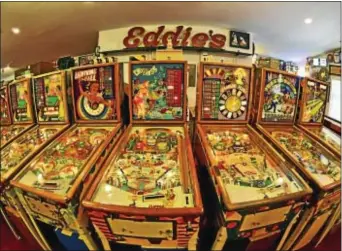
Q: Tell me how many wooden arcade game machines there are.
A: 8